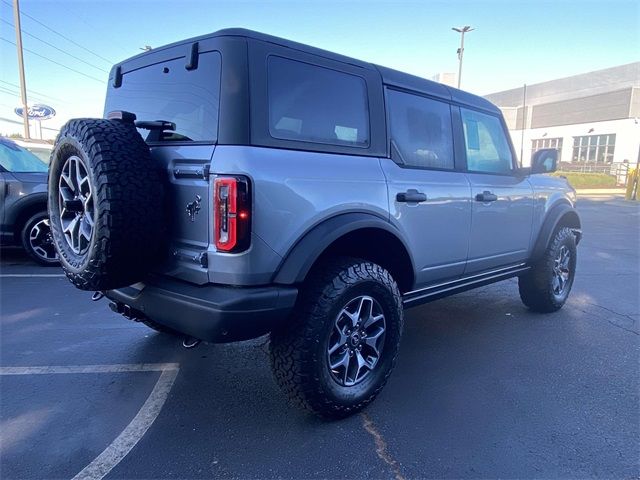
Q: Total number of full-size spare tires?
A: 1